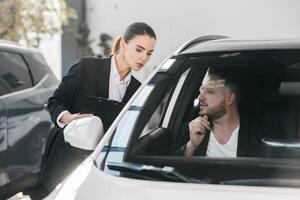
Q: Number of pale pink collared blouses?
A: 1